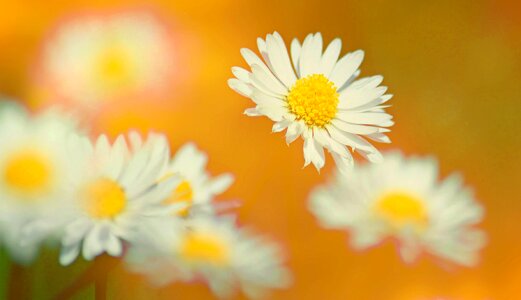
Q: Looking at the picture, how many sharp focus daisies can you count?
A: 1